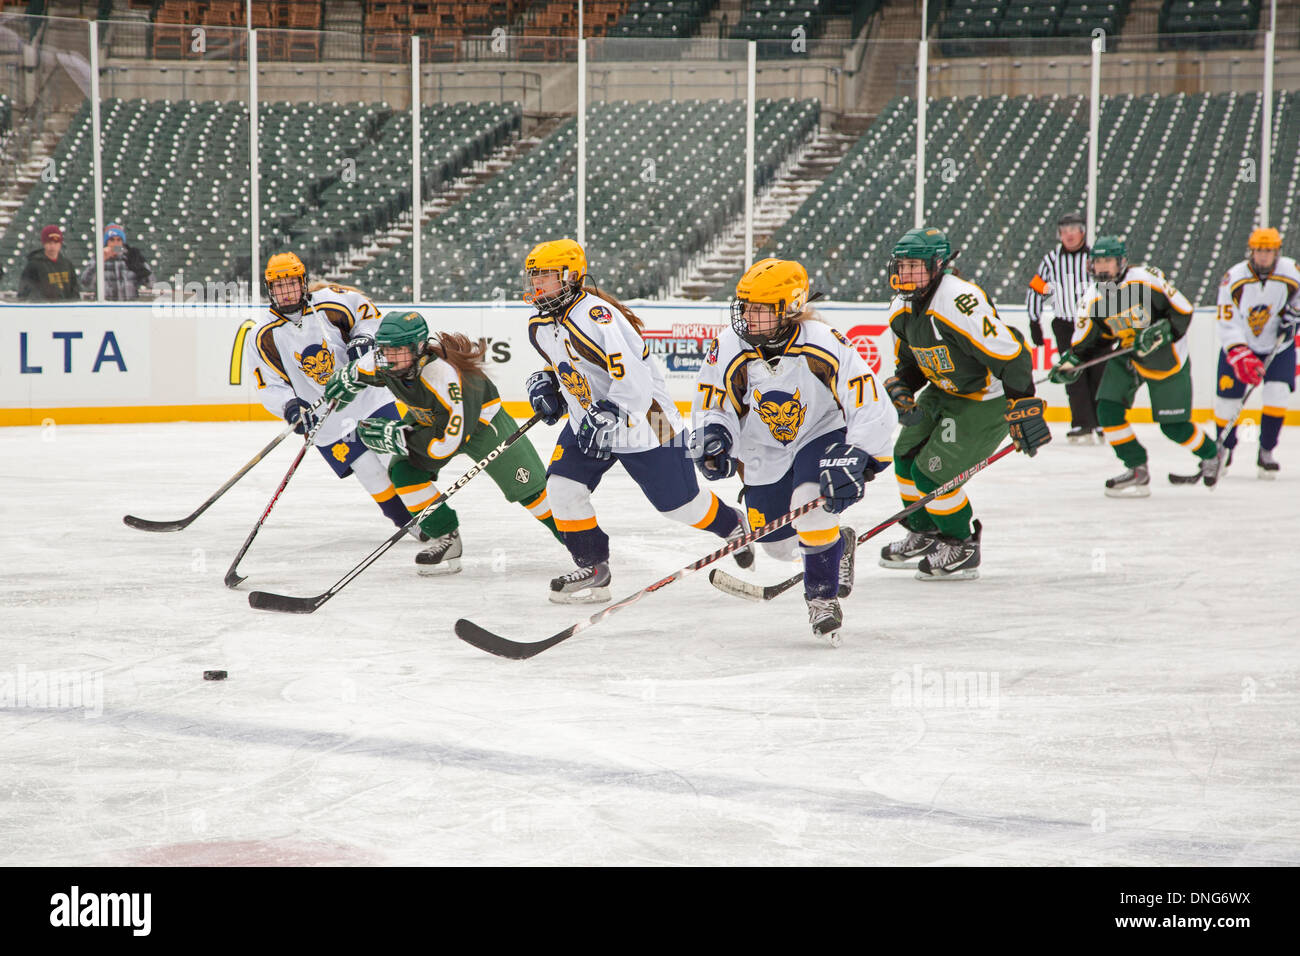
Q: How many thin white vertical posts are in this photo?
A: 8